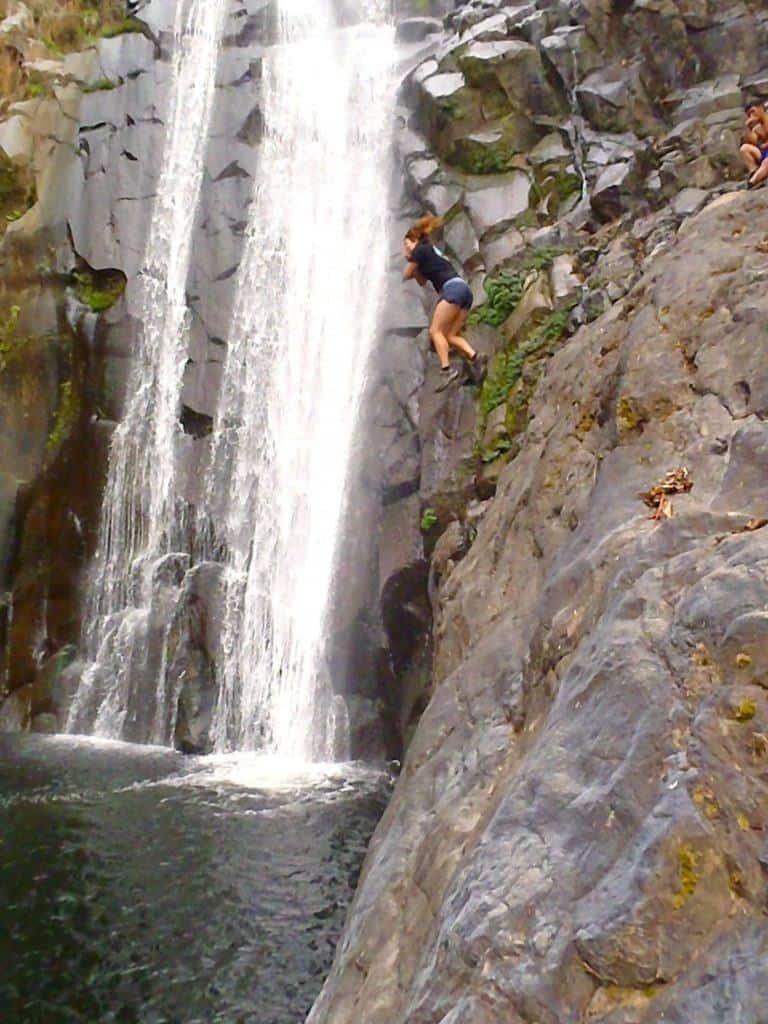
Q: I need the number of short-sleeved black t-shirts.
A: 1